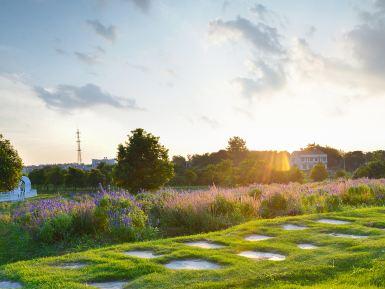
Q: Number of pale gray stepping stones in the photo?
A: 12